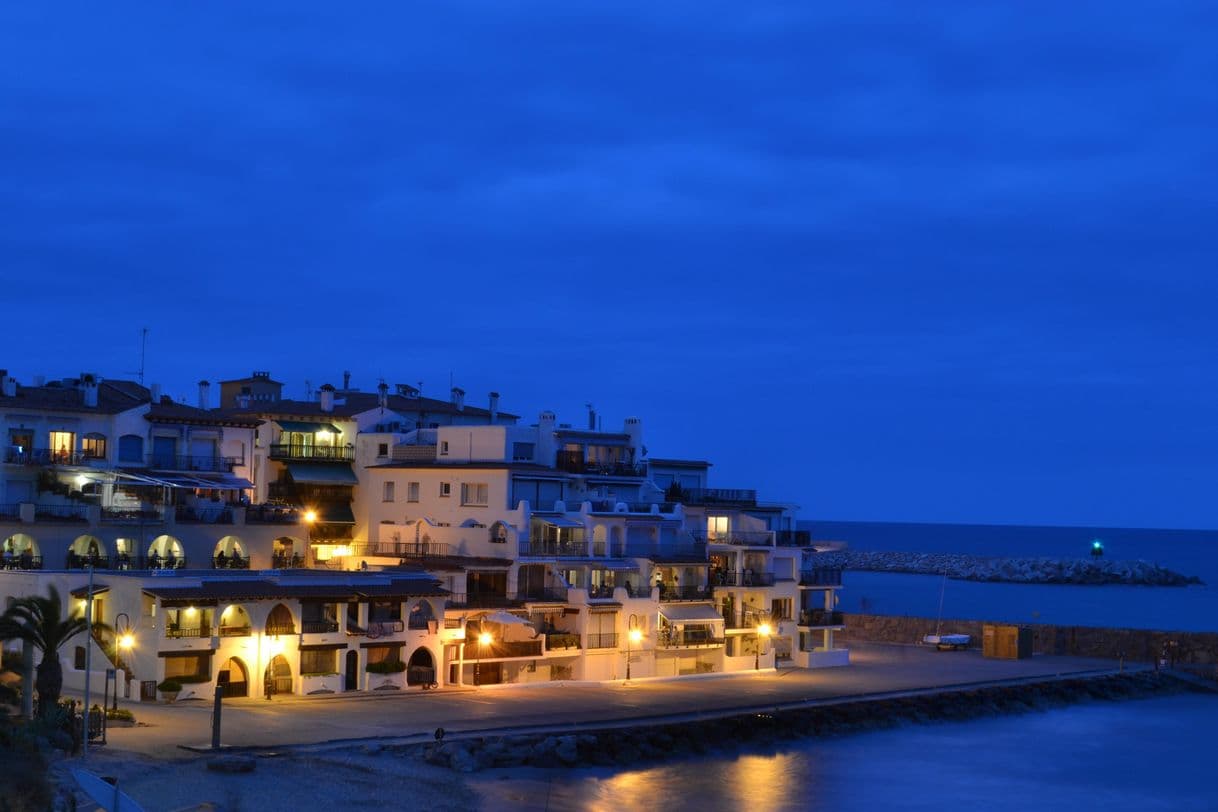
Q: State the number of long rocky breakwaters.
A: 1